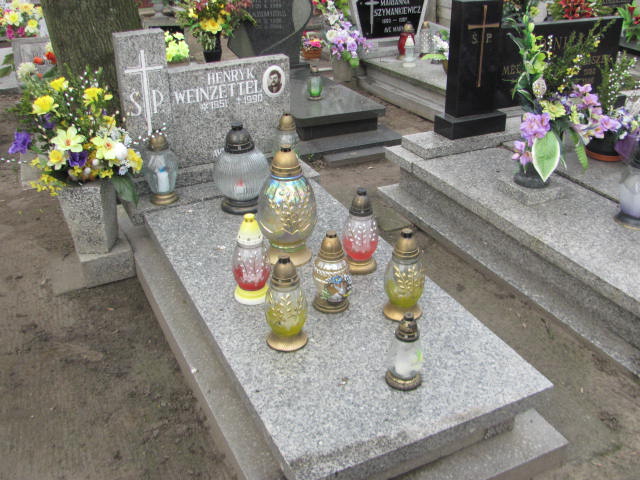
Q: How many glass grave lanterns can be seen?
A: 15